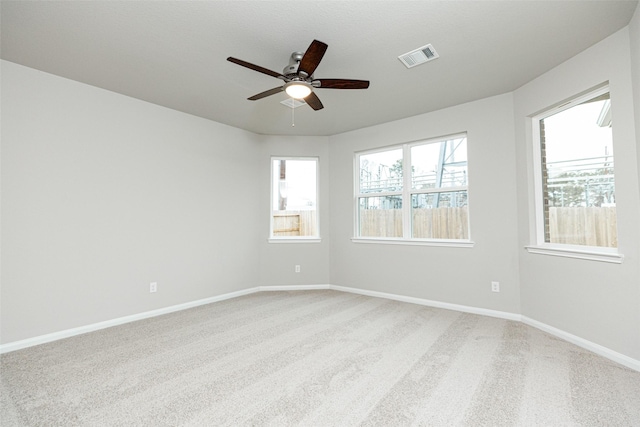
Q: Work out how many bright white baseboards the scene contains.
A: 4